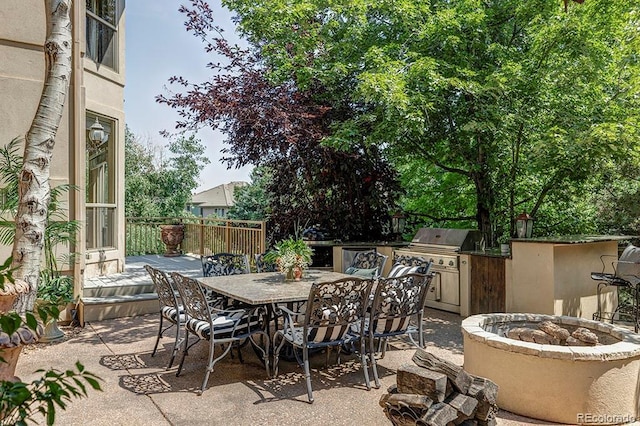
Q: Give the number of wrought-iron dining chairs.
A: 8